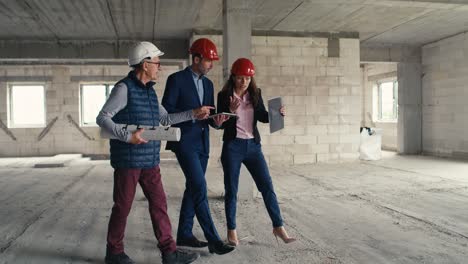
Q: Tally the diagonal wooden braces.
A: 3